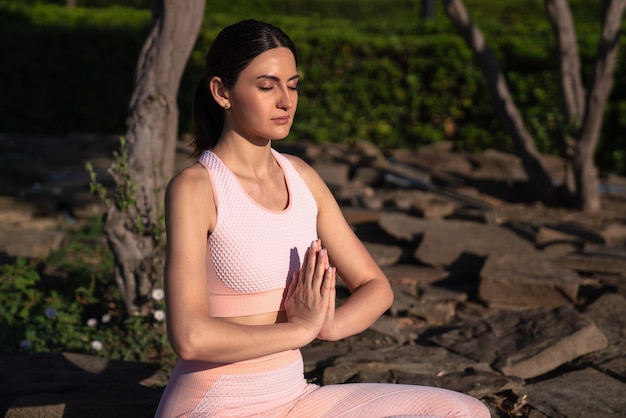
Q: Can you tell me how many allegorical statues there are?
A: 0